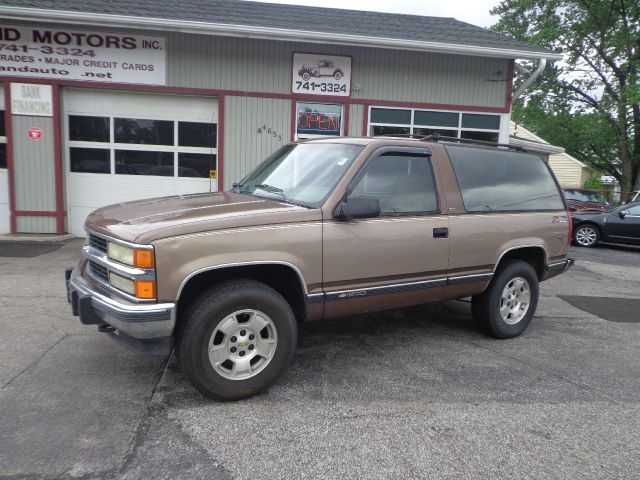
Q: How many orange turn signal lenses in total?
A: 2